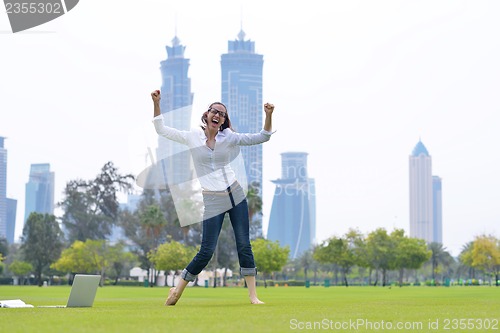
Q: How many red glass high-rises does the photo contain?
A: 0